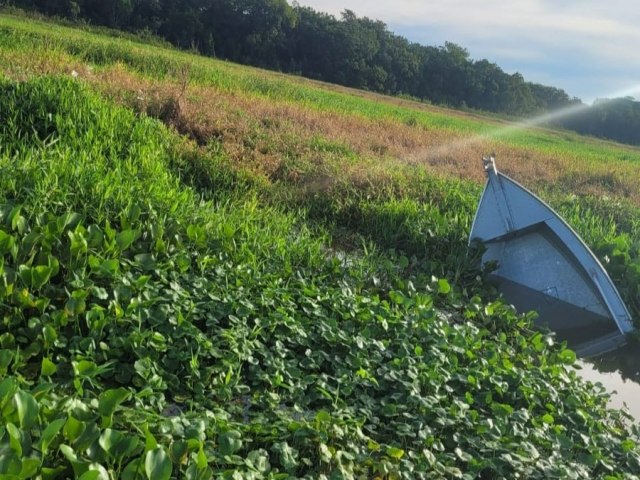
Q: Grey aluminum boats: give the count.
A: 1